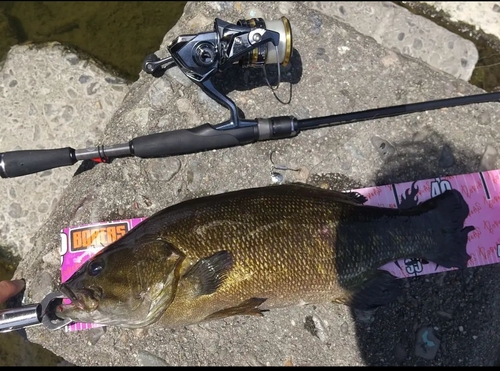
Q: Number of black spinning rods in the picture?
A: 1